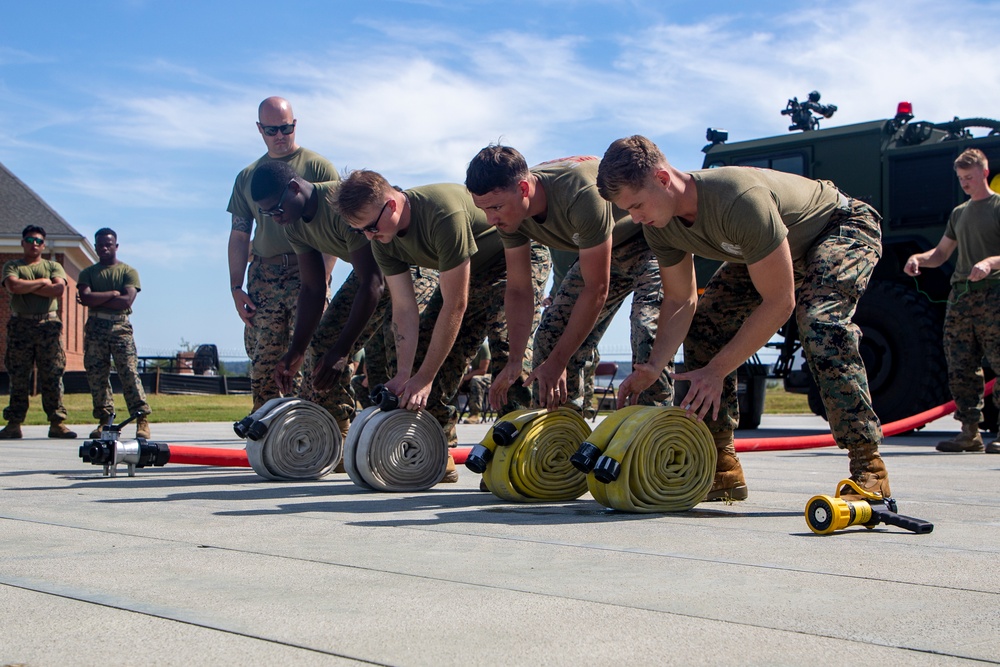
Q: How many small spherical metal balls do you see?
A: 0